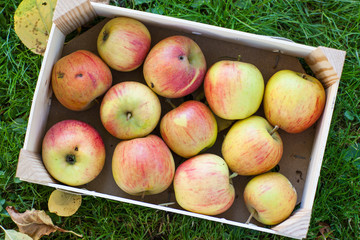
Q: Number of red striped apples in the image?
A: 12